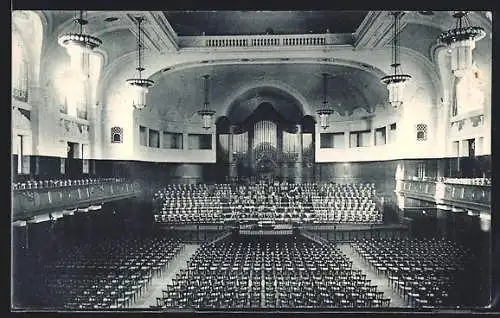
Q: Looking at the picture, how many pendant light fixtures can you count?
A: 6